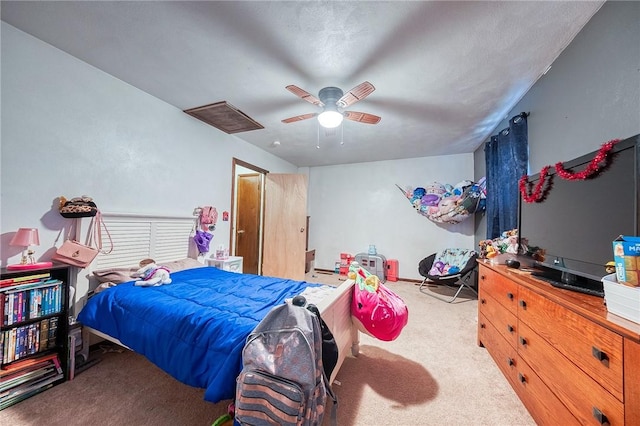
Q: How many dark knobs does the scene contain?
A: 11